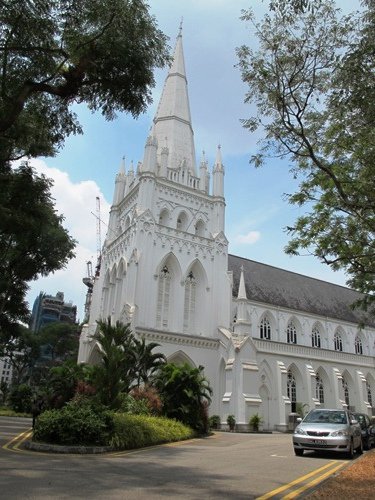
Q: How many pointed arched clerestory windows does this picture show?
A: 5